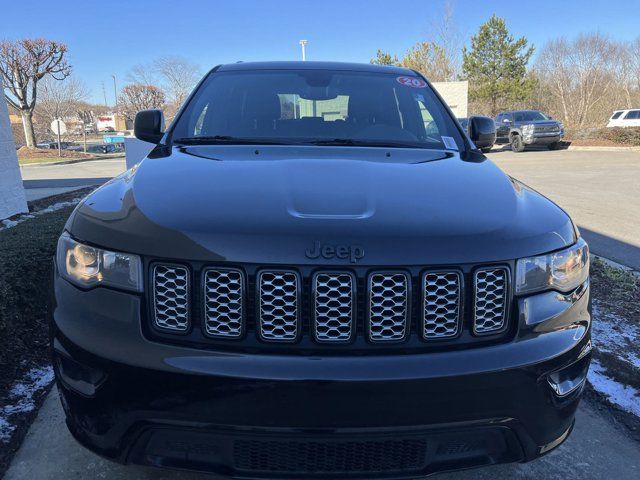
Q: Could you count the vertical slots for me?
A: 7